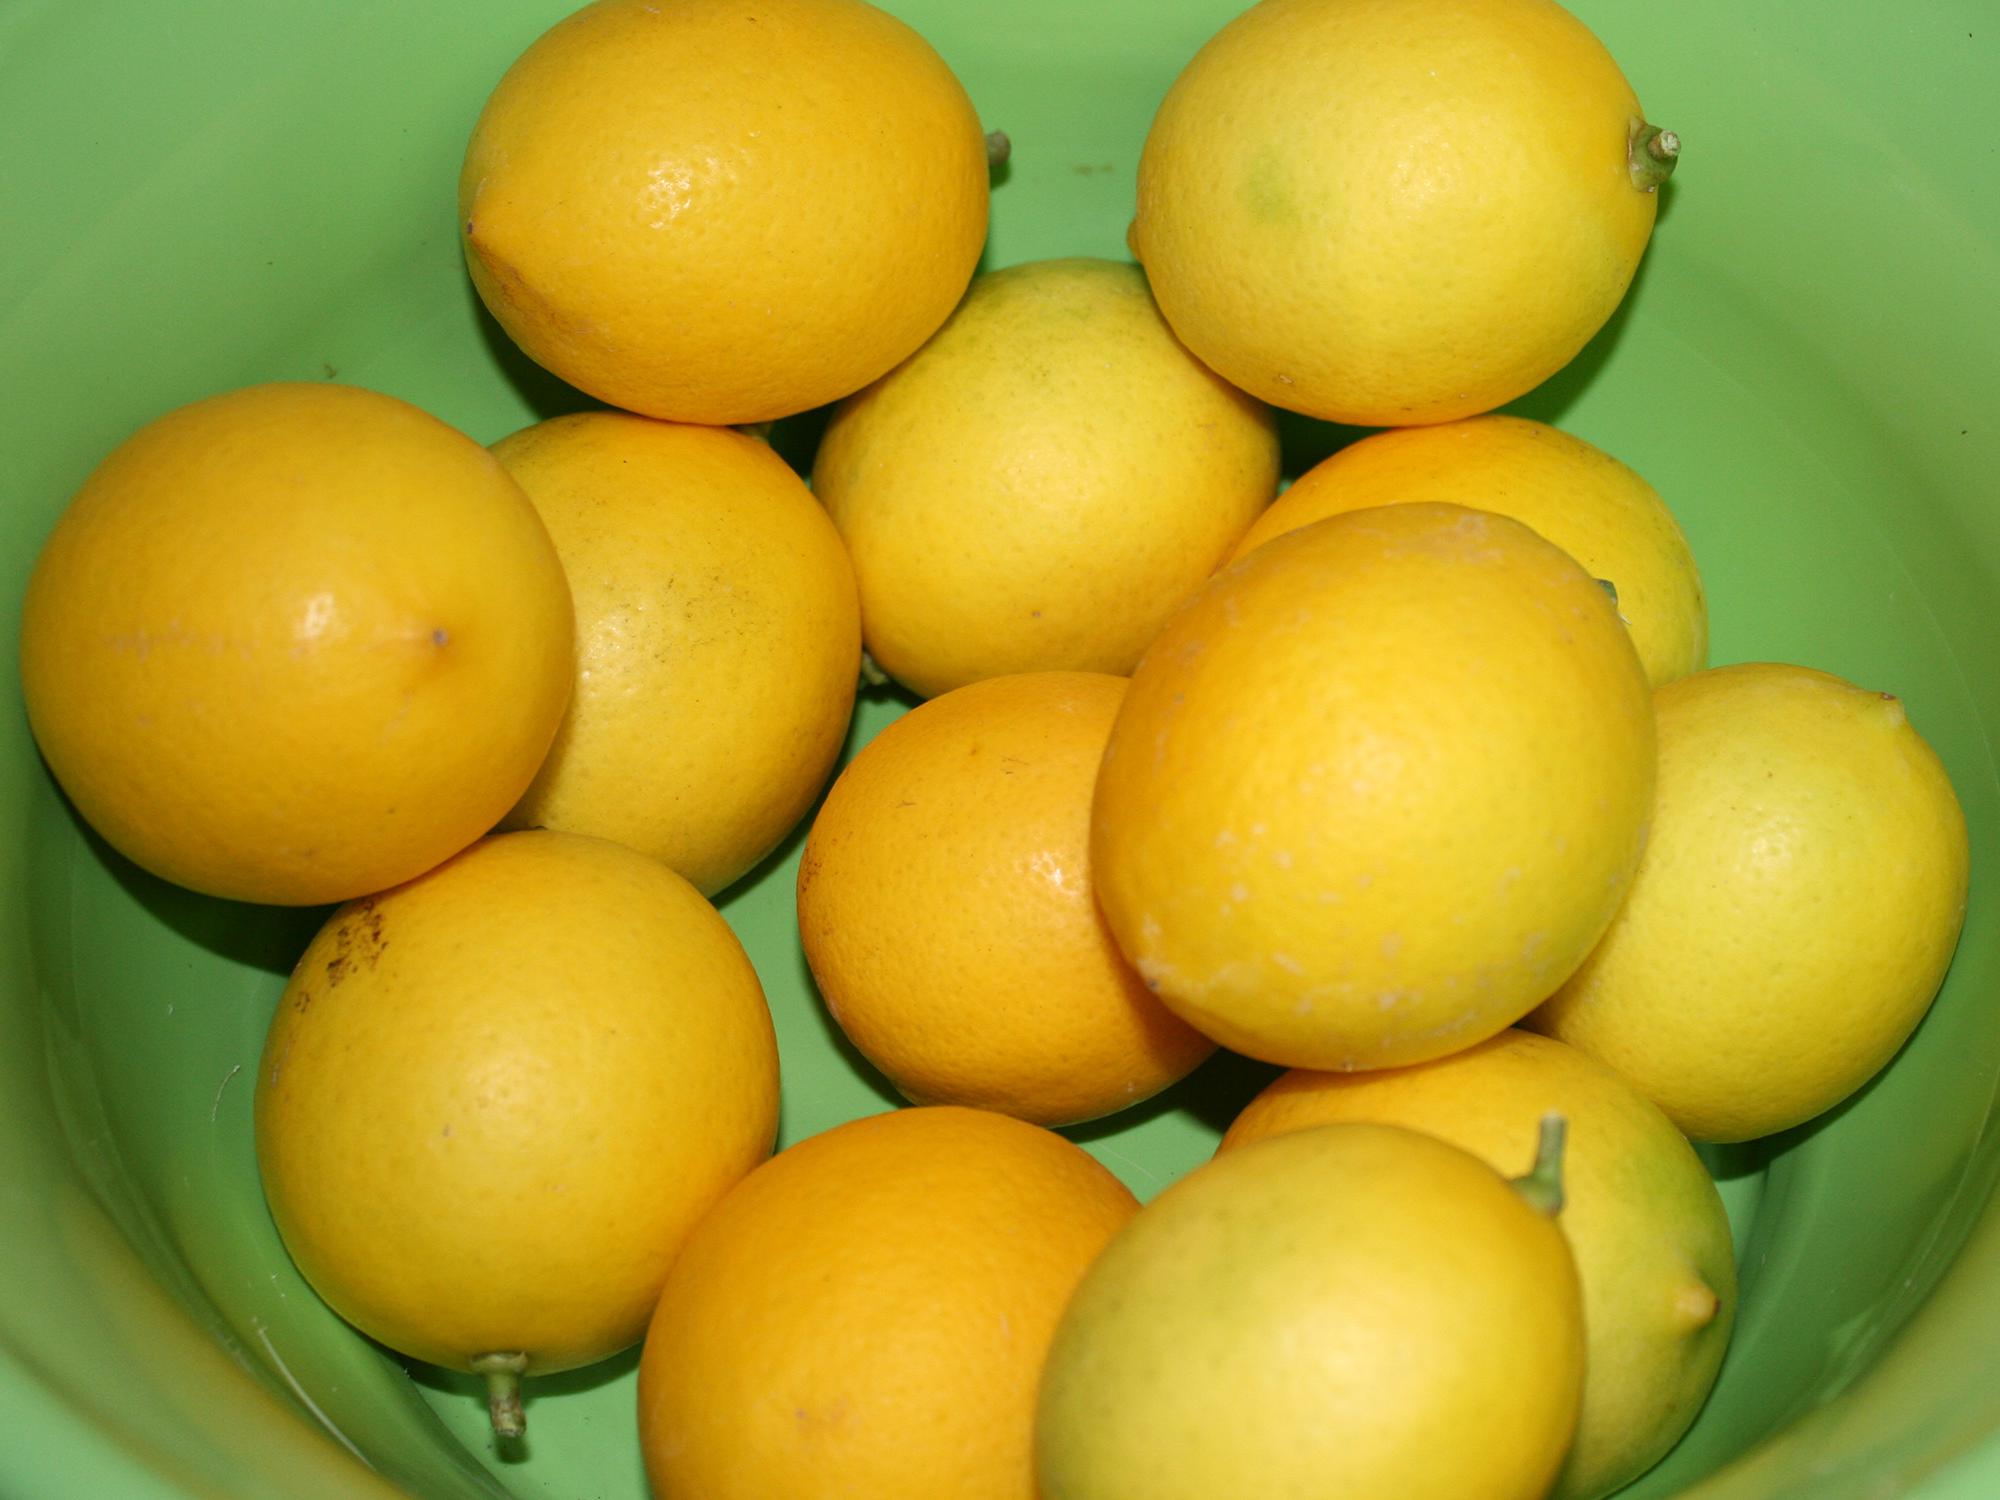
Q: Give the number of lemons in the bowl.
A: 13